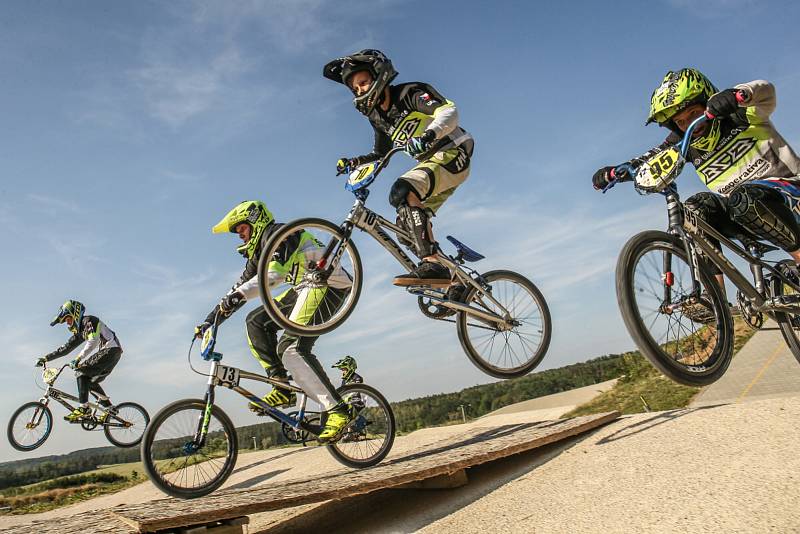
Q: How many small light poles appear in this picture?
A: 2